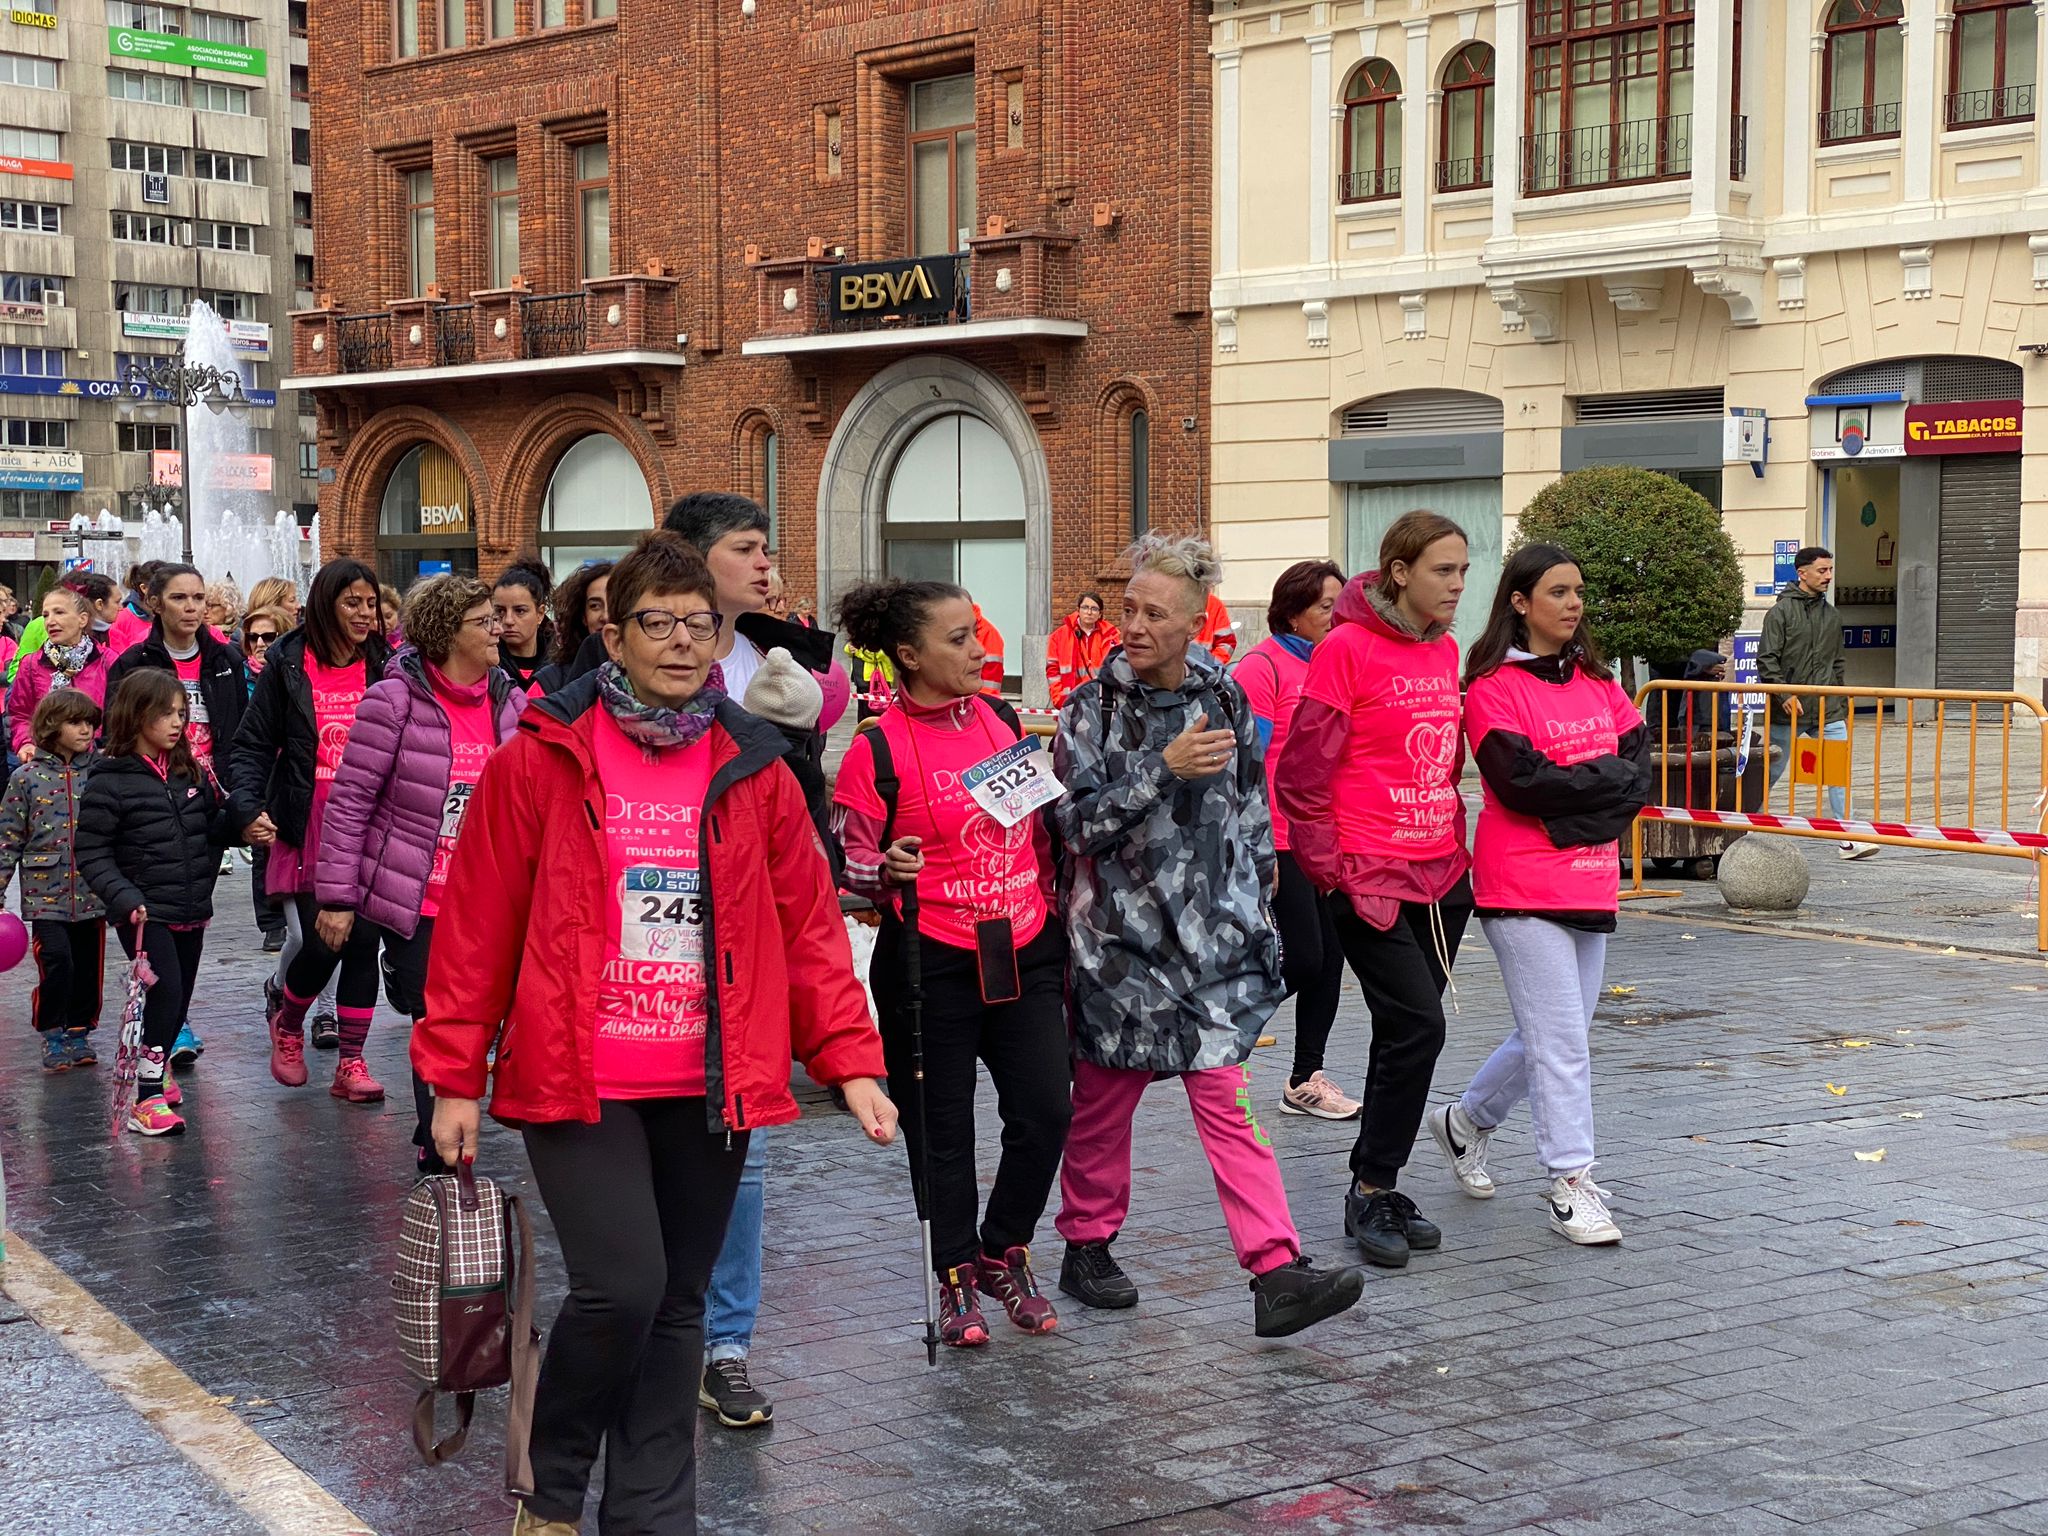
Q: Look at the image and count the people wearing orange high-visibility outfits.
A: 3